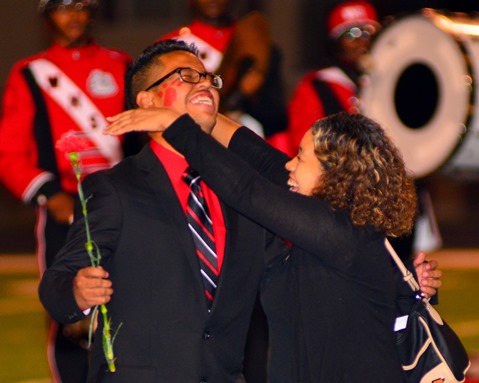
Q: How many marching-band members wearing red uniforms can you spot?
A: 3